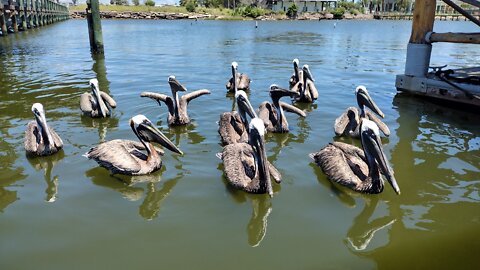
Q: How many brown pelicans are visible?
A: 12